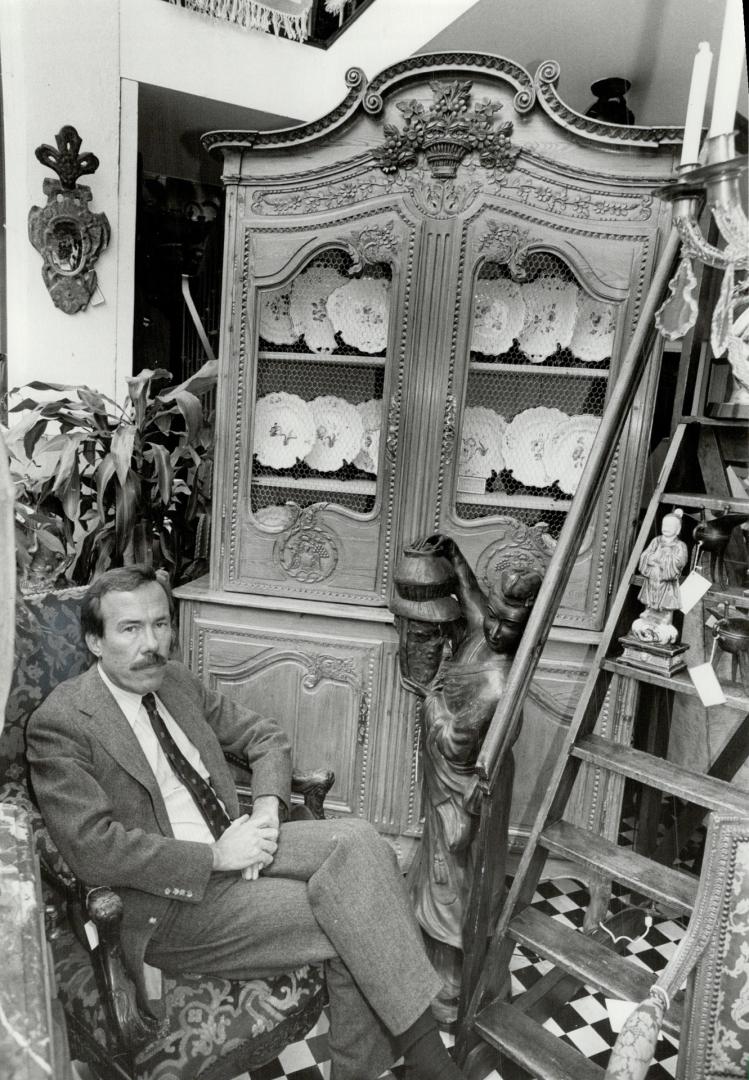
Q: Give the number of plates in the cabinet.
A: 12